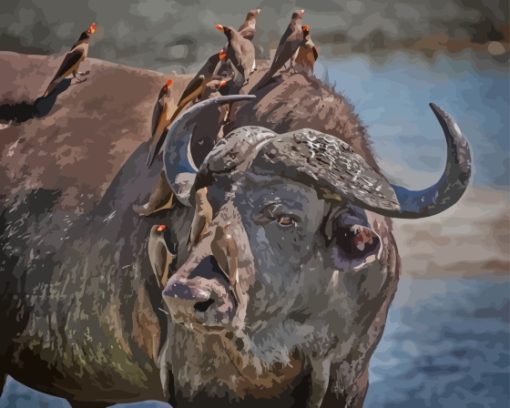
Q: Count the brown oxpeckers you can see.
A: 12